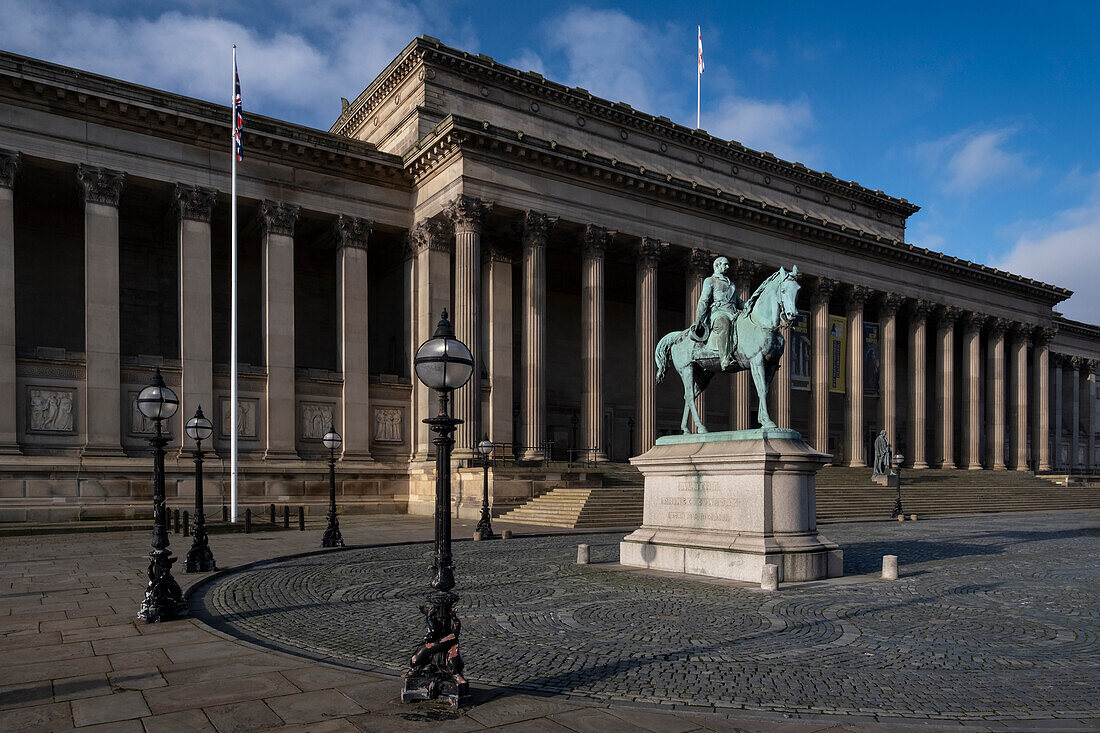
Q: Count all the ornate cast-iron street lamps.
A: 6